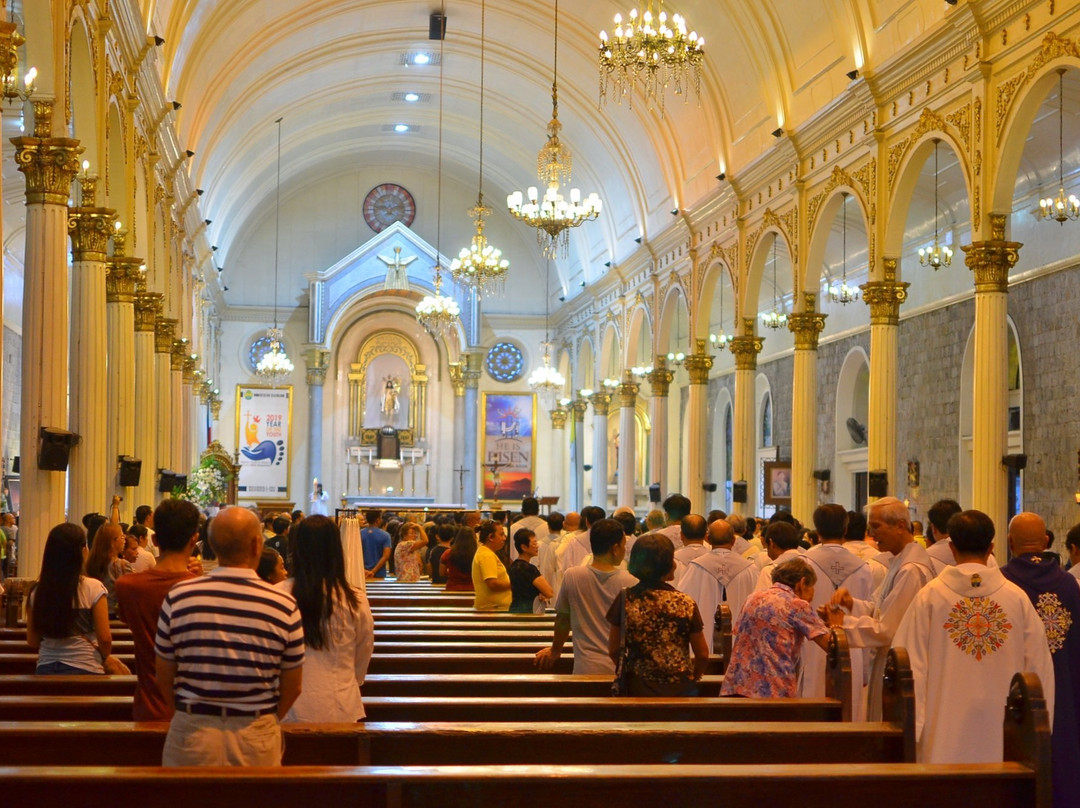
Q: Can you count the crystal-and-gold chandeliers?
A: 6